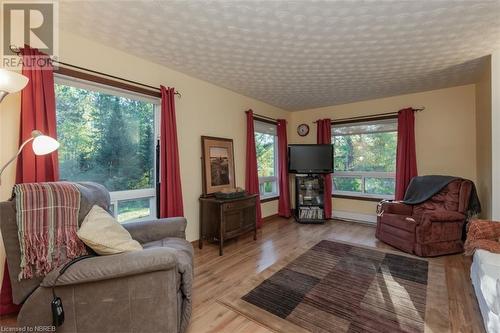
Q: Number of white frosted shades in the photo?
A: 2